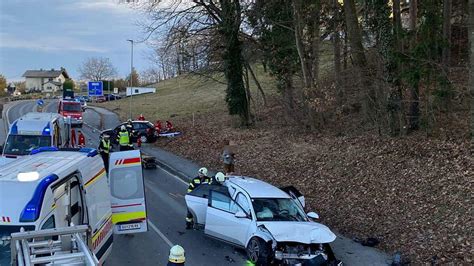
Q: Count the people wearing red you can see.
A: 5